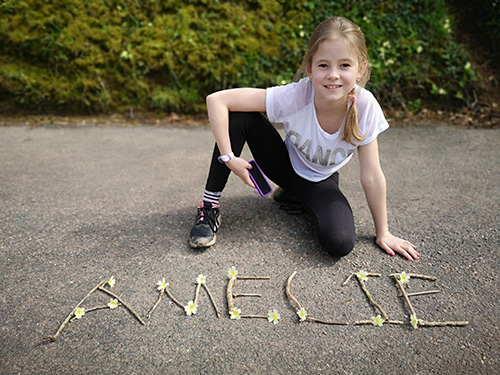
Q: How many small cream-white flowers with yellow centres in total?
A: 14